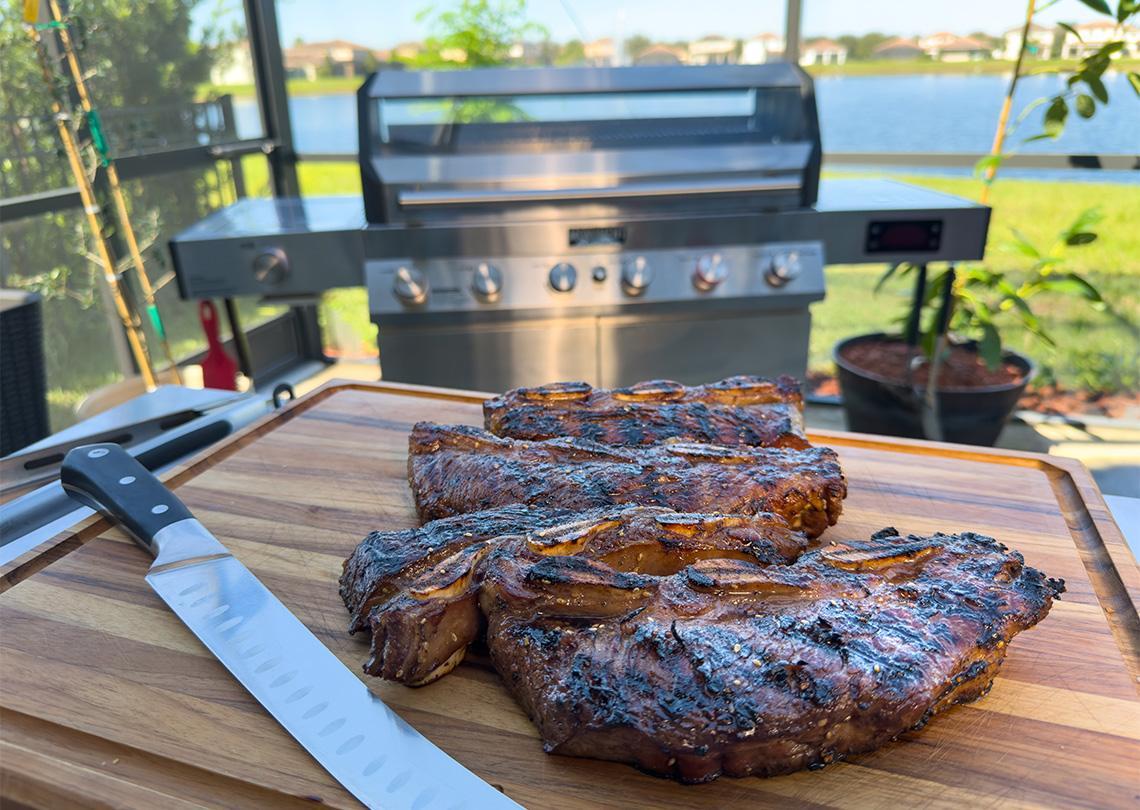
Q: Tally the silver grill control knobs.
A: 7